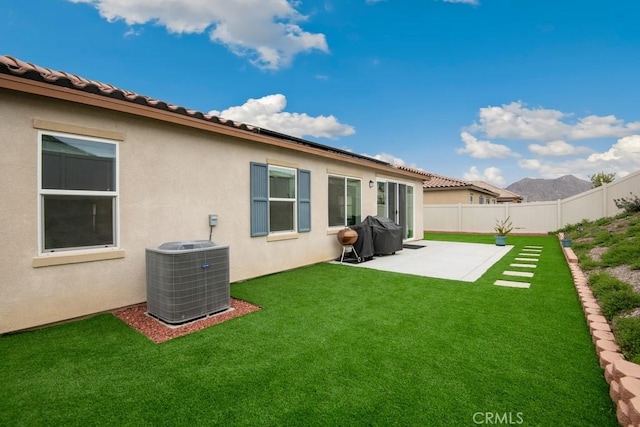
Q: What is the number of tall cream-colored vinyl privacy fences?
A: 1